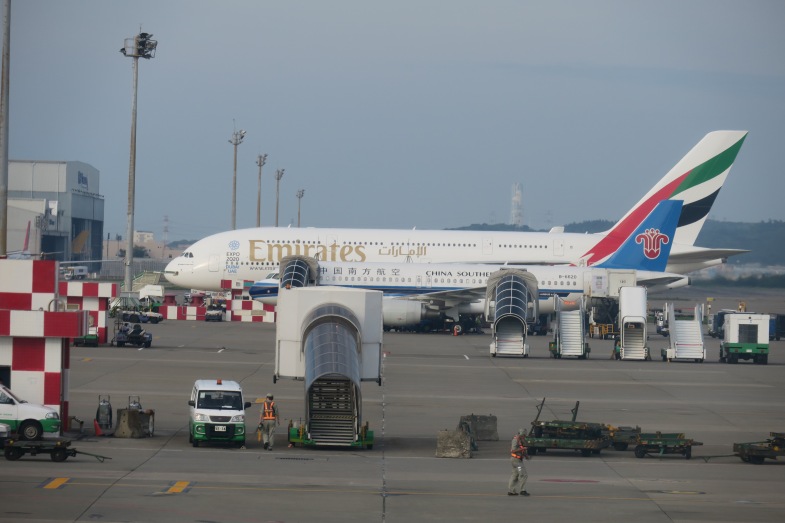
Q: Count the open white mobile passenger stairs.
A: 2